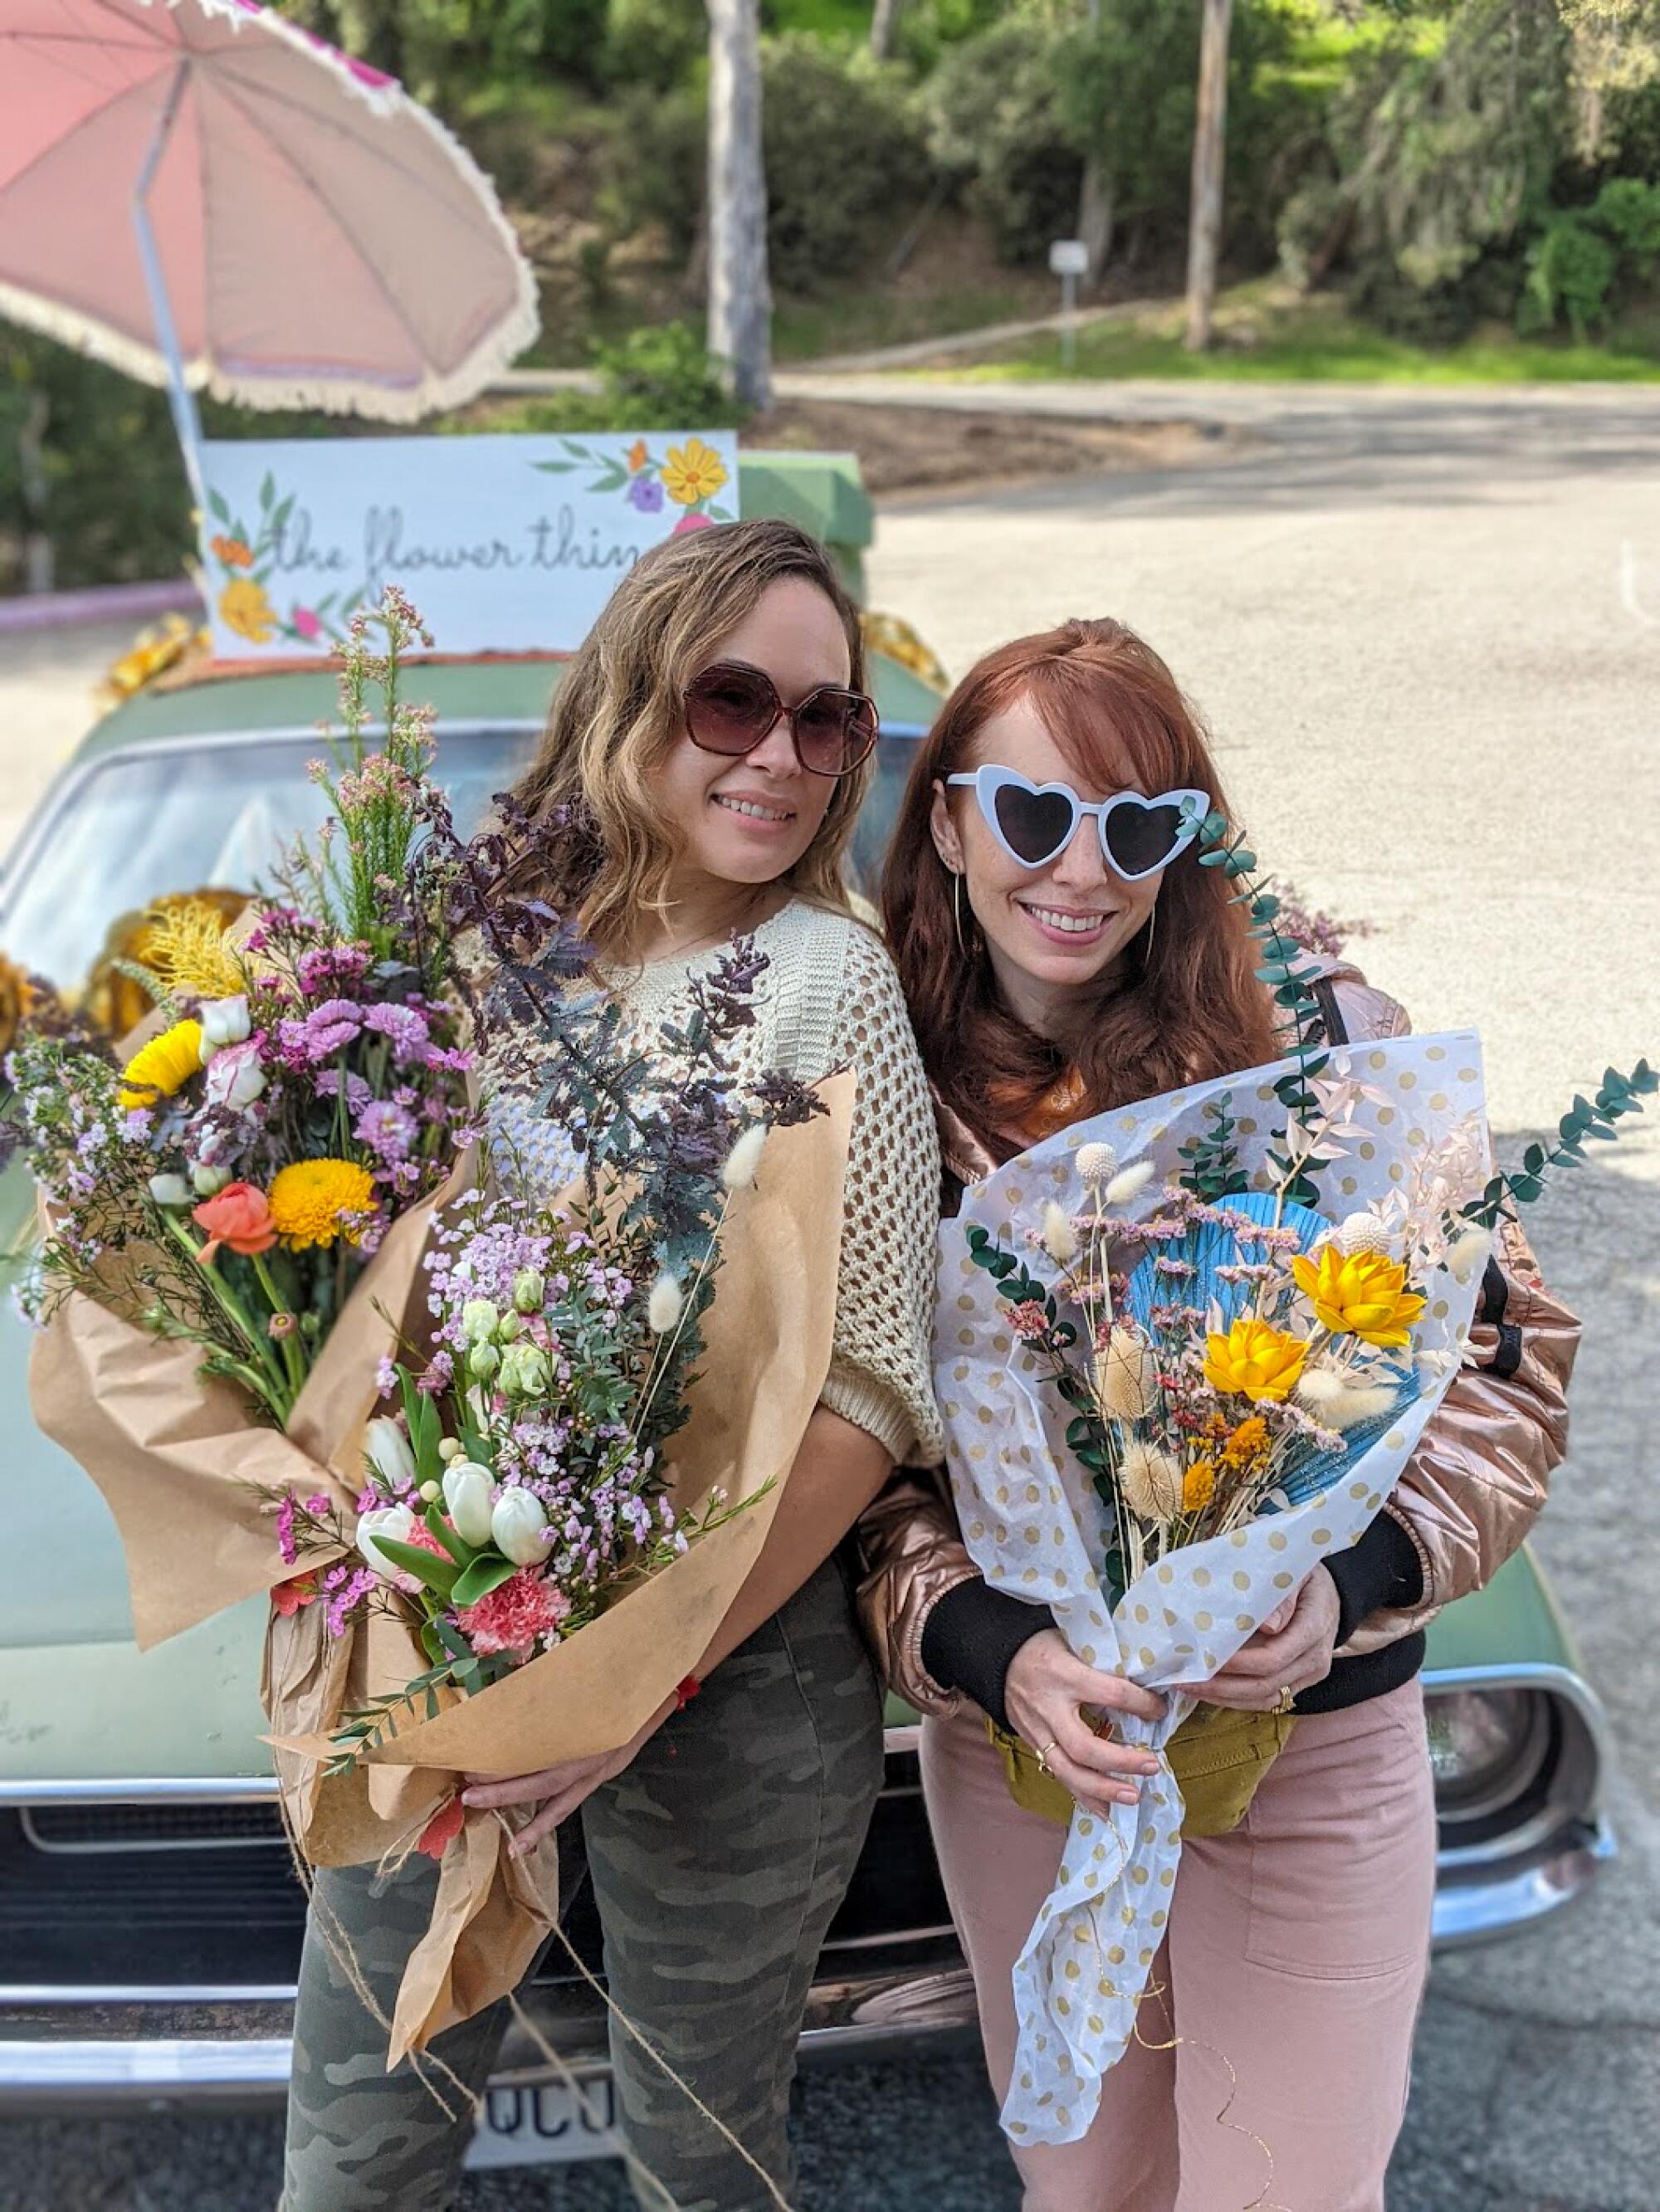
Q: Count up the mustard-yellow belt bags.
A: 1